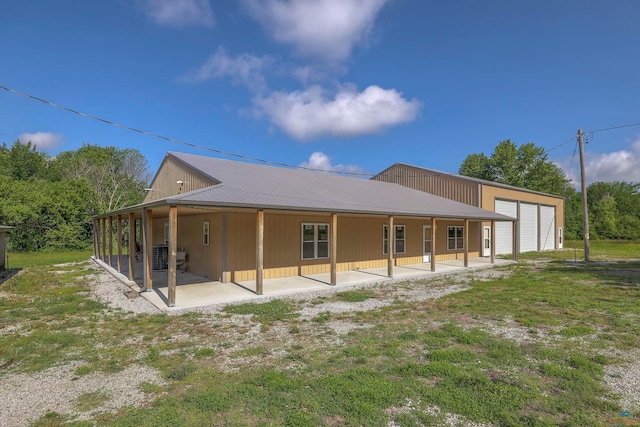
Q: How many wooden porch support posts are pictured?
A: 15